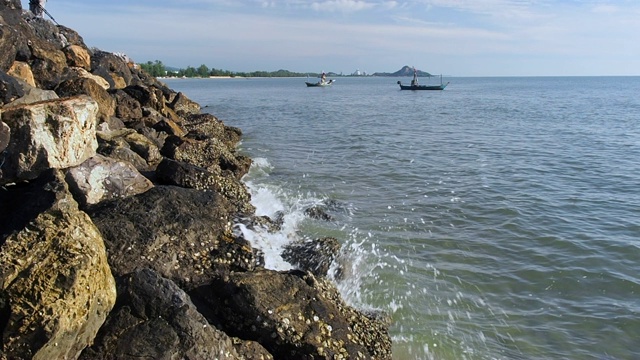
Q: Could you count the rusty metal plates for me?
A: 0